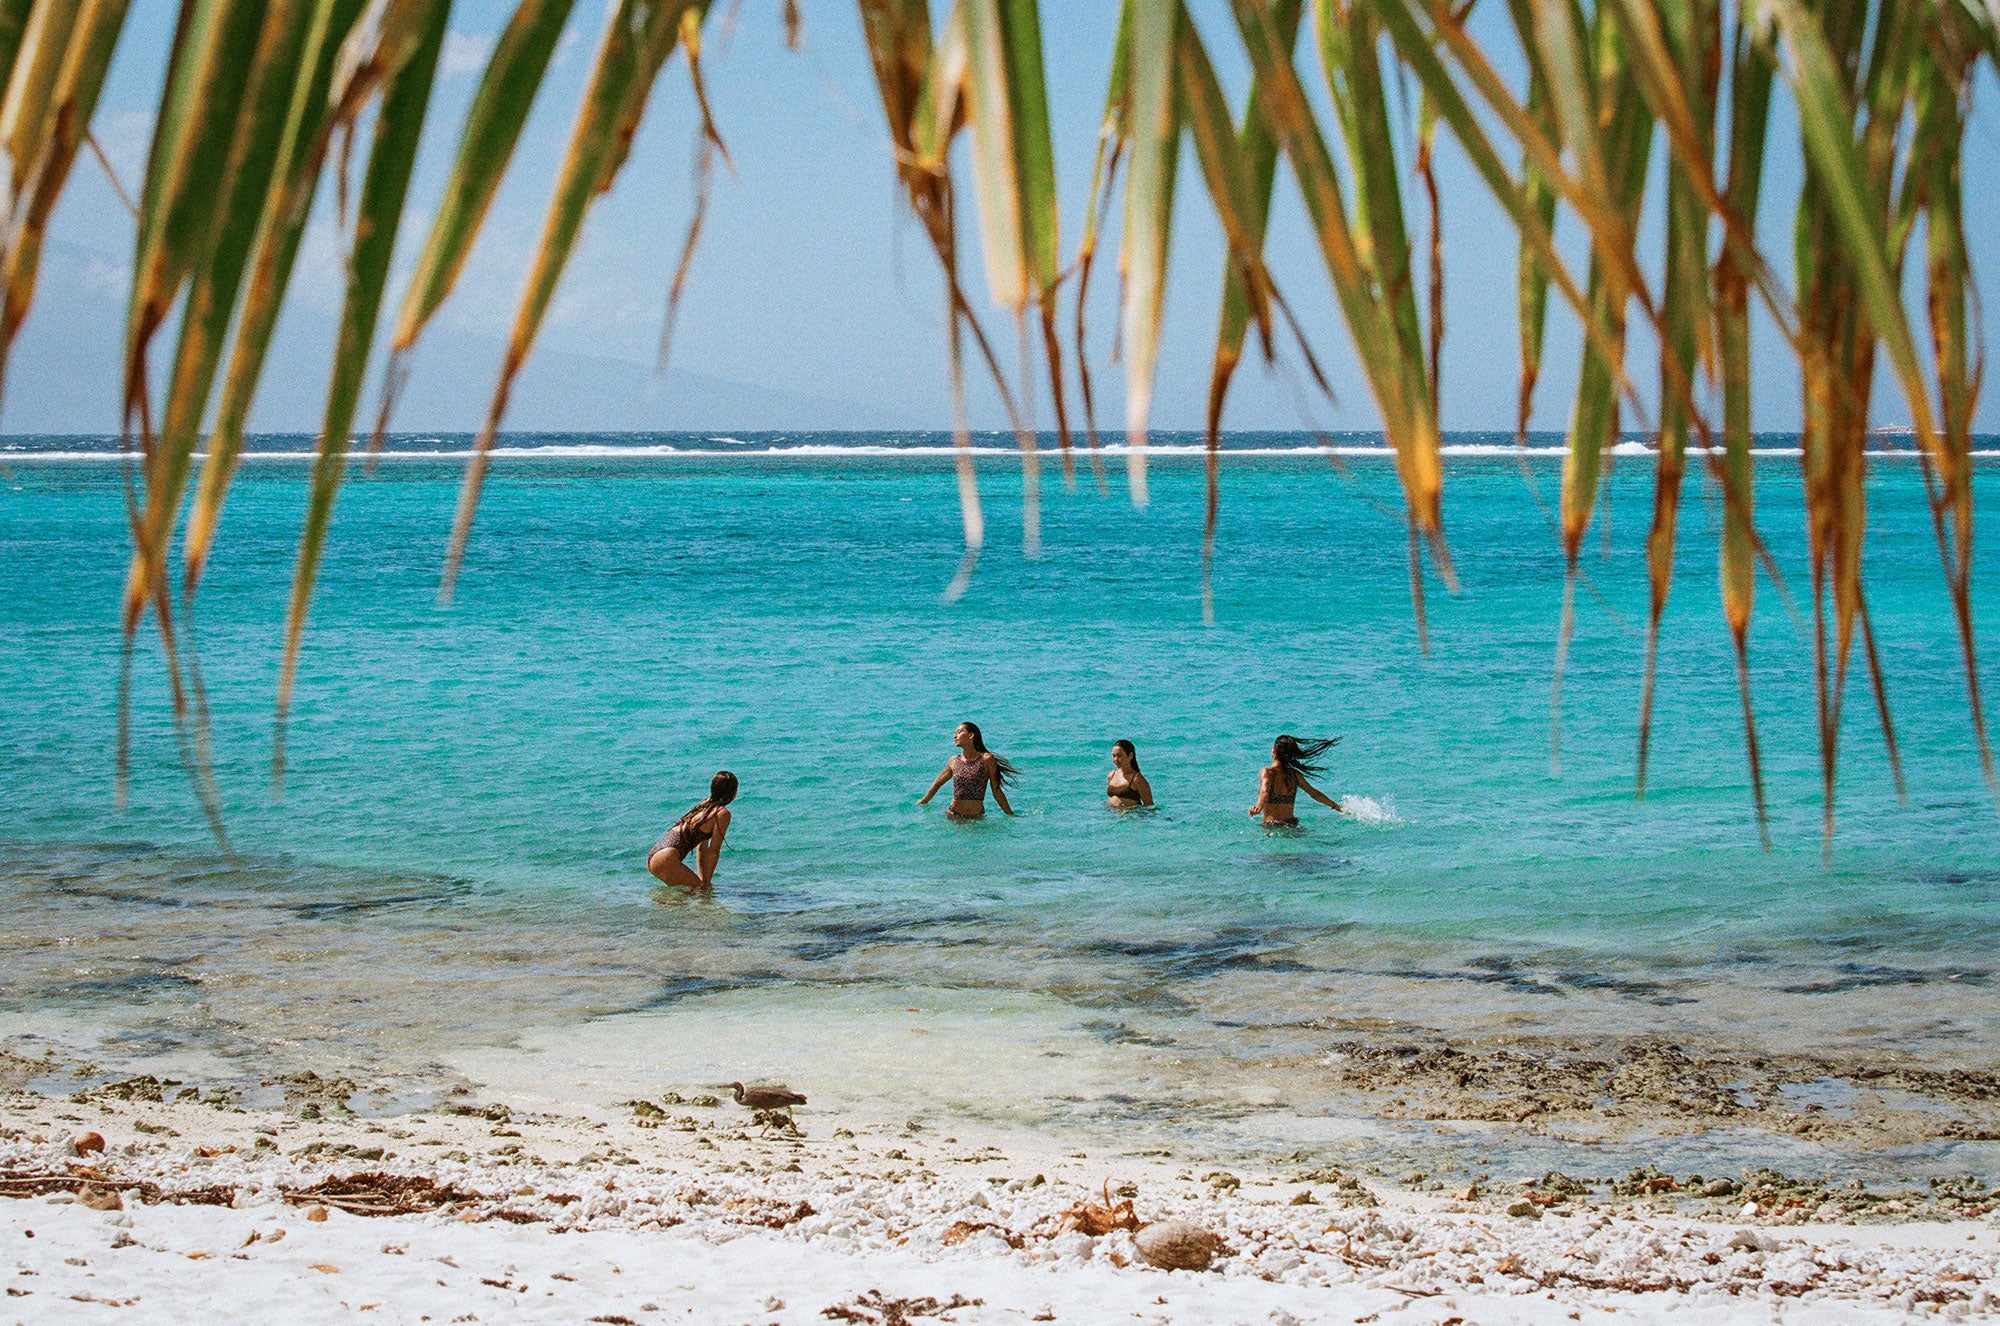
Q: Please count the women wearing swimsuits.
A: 4